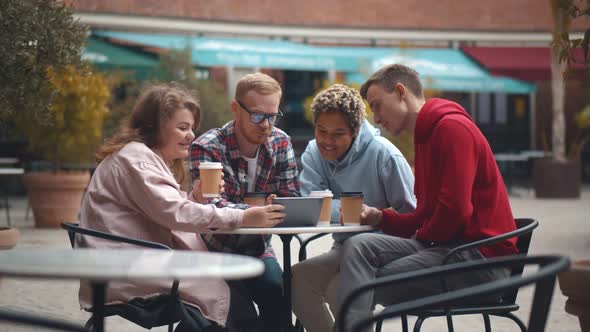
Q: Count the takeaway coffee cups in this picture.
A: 4